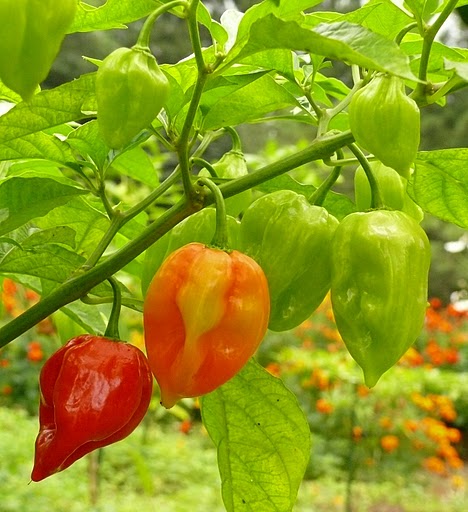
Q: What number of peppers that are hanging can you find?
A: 10